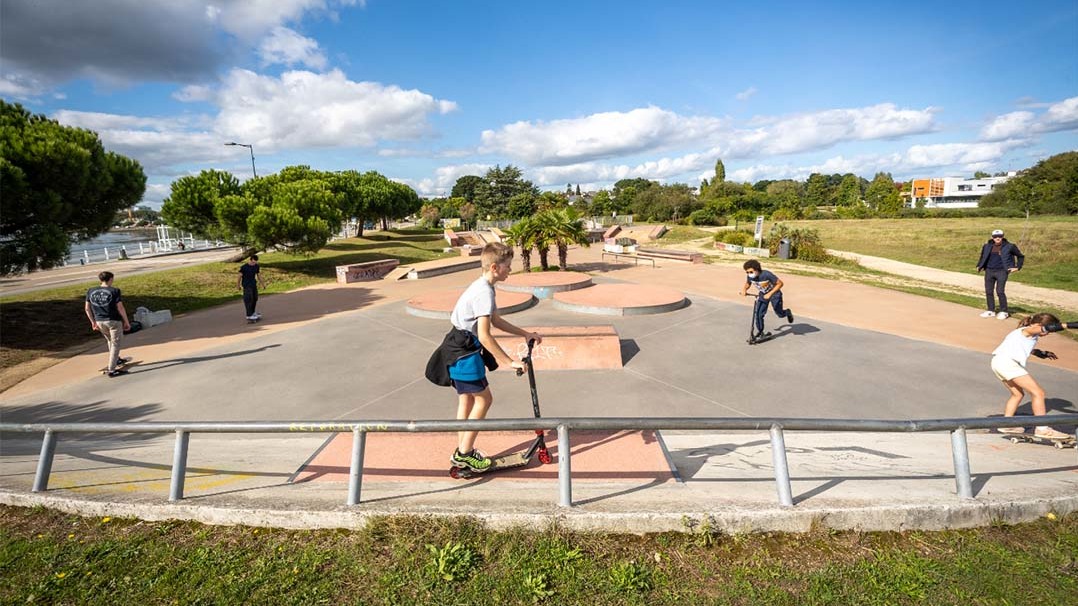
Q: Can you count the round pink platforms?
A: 3